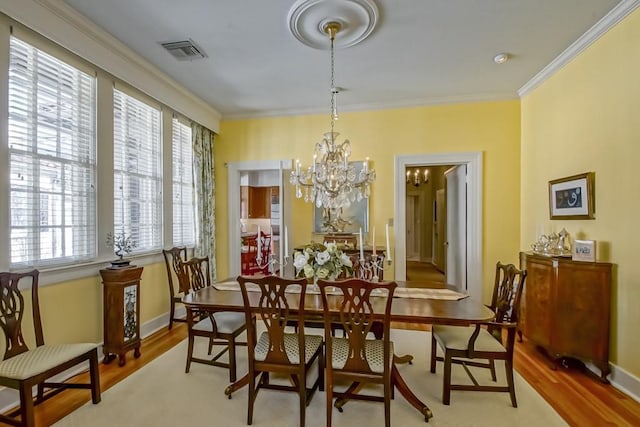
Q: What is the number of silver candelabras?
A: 2